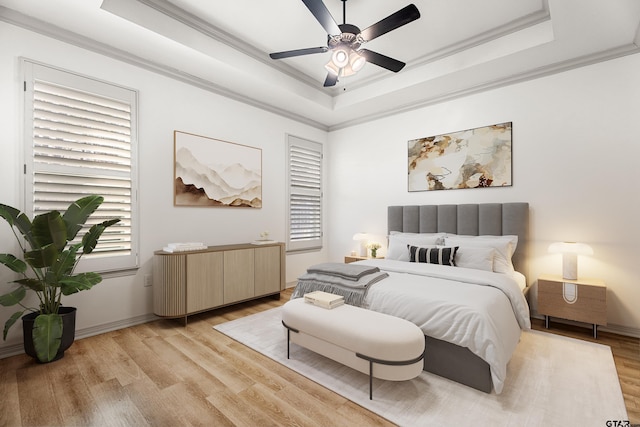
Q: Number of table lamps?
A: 2